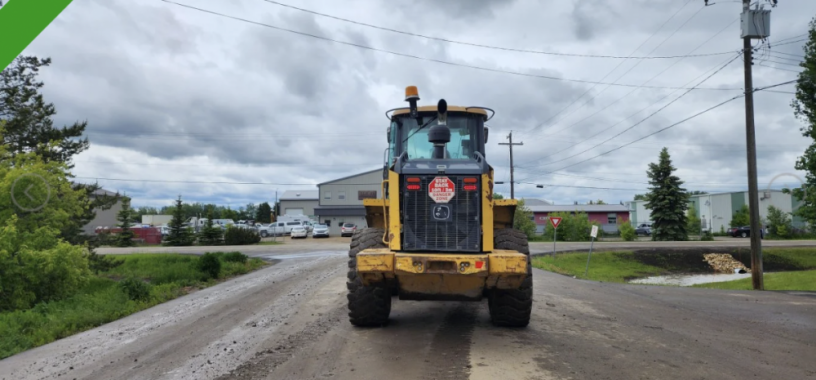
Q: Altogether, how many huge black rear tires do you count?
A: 2